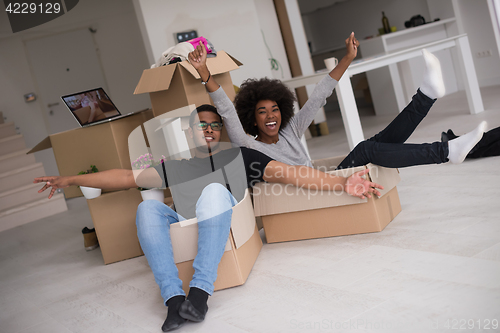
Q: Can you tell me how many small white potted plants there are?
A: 2